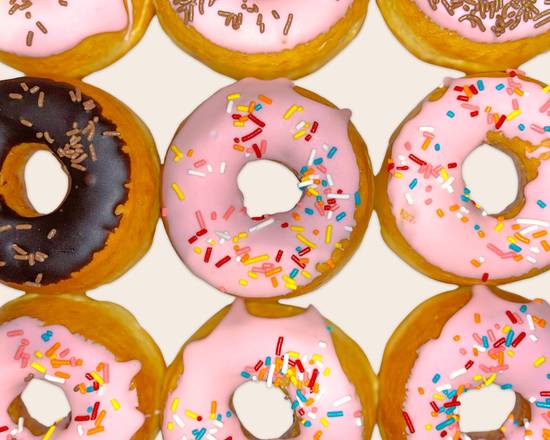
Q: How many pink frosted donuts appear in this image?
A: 8